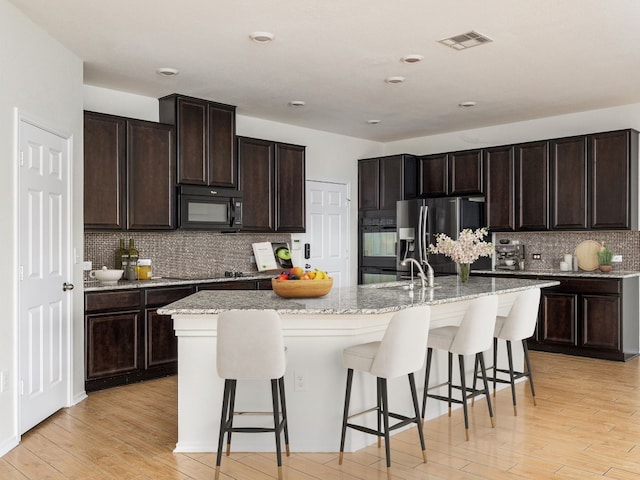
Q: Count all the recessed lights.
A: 7